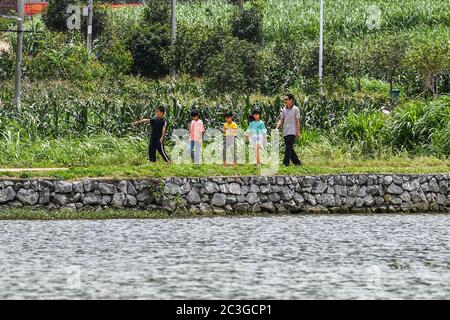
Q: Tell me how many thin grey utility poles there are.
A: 4